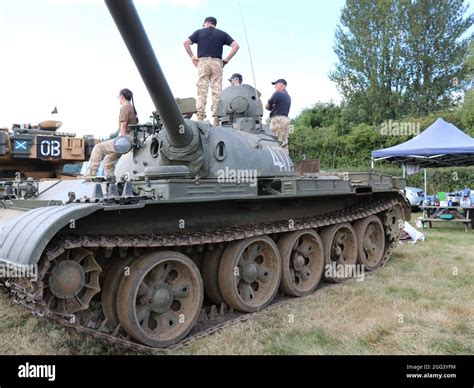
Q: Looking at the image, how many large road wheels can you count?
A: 5